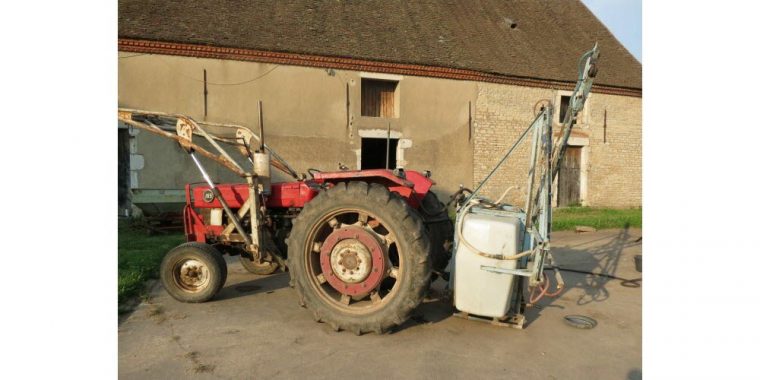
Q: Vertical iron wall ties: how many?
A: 4